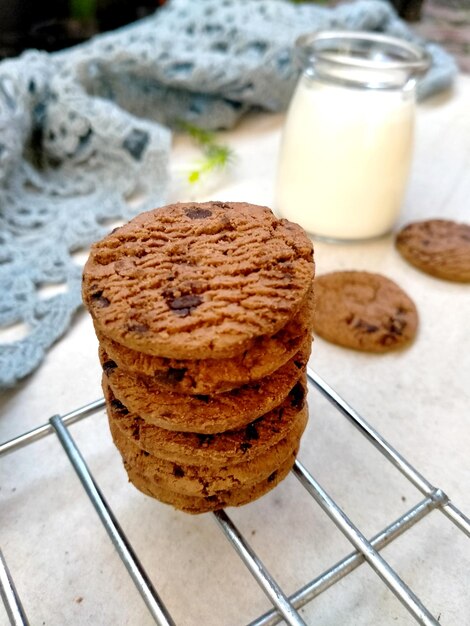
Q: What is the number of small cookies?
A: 8